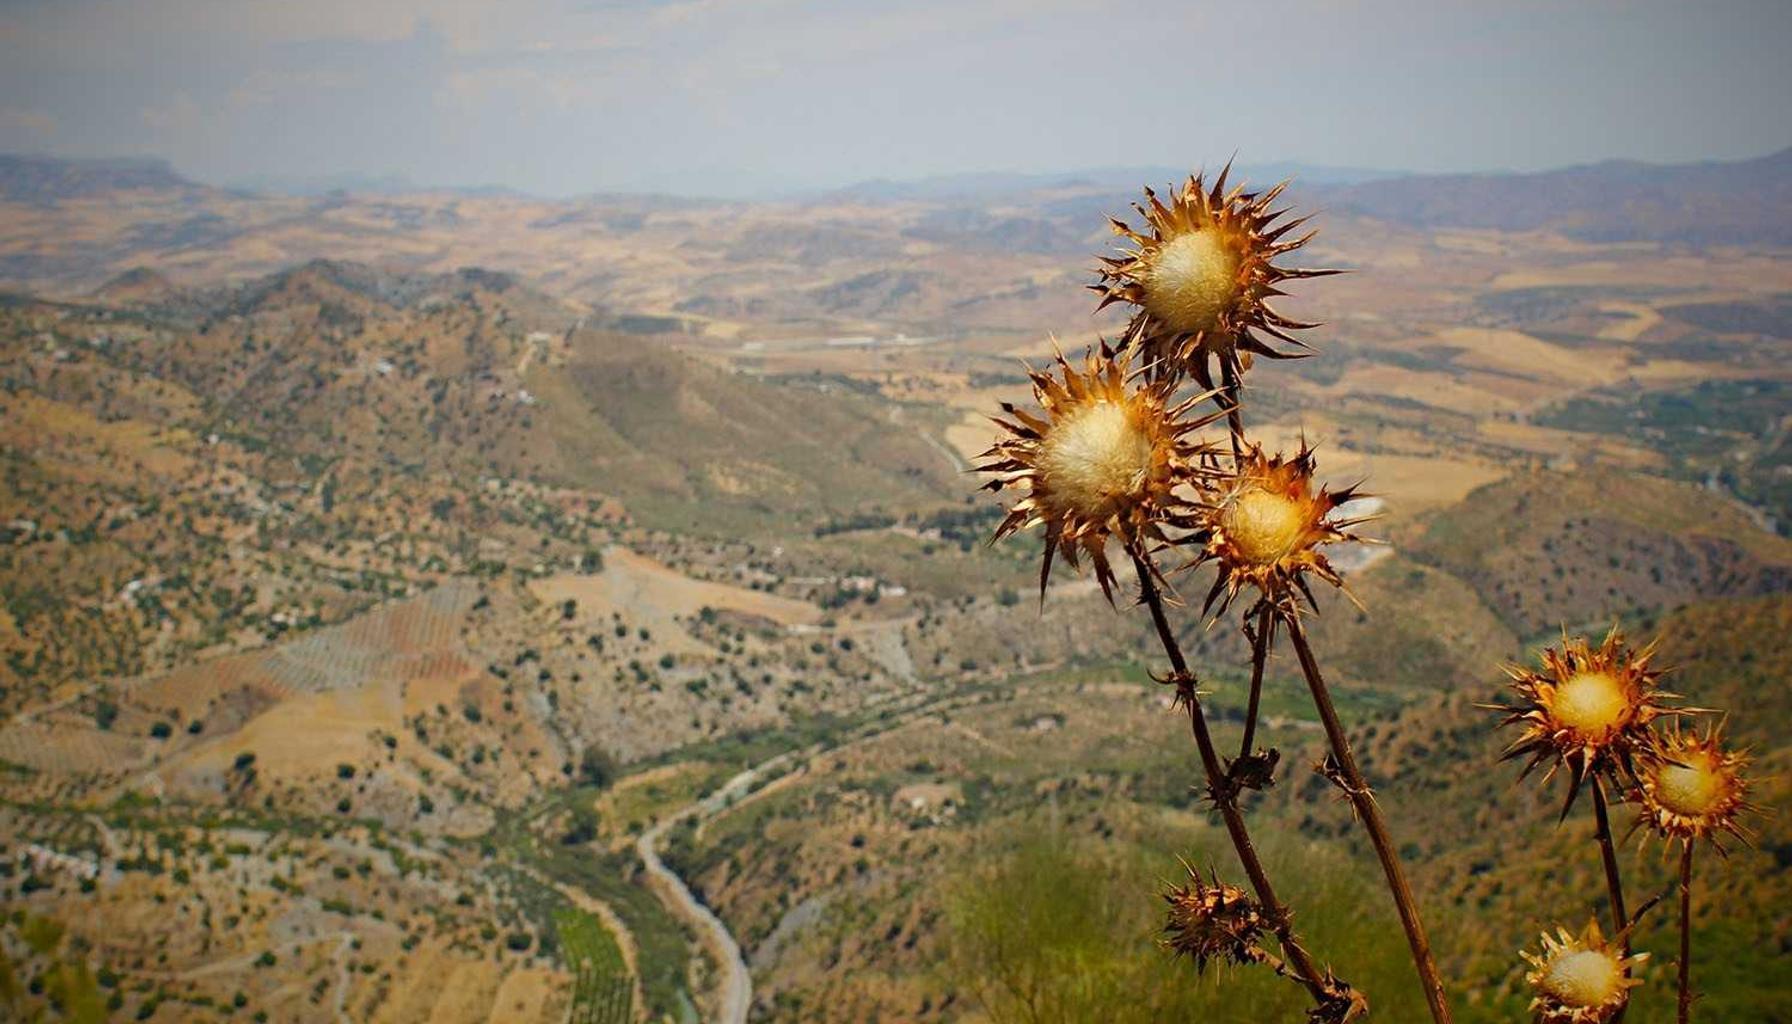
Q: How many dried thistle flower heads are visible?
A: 7